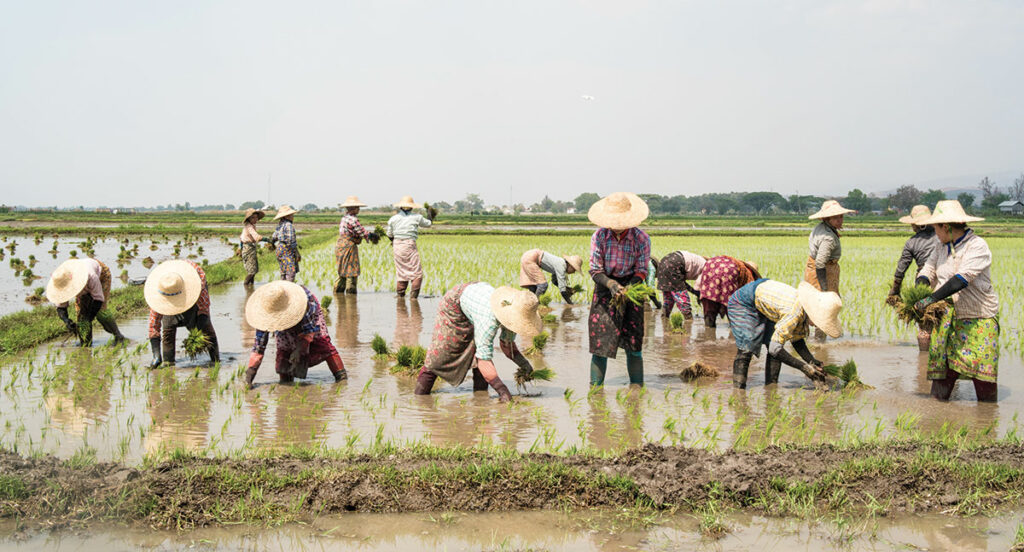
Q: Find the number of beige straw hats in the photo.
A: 15